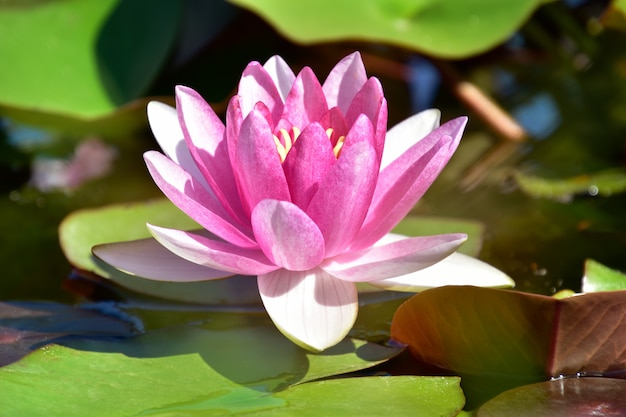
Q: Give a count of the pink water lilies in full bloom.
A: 1